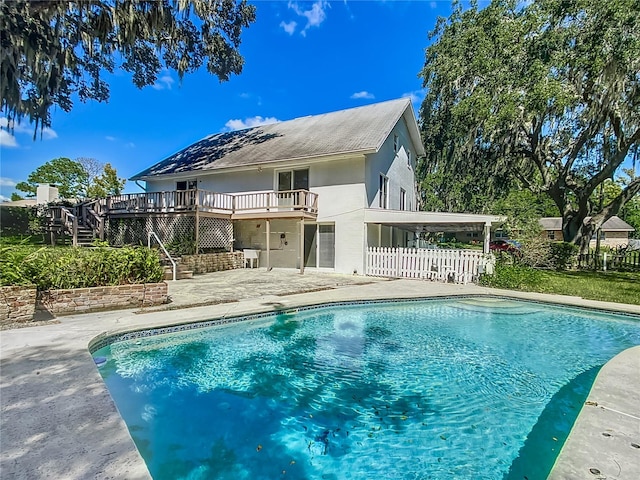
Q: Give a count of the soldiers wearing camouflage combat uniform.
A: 0